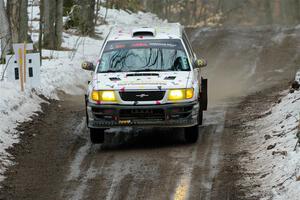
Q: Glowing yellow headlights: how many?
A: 2